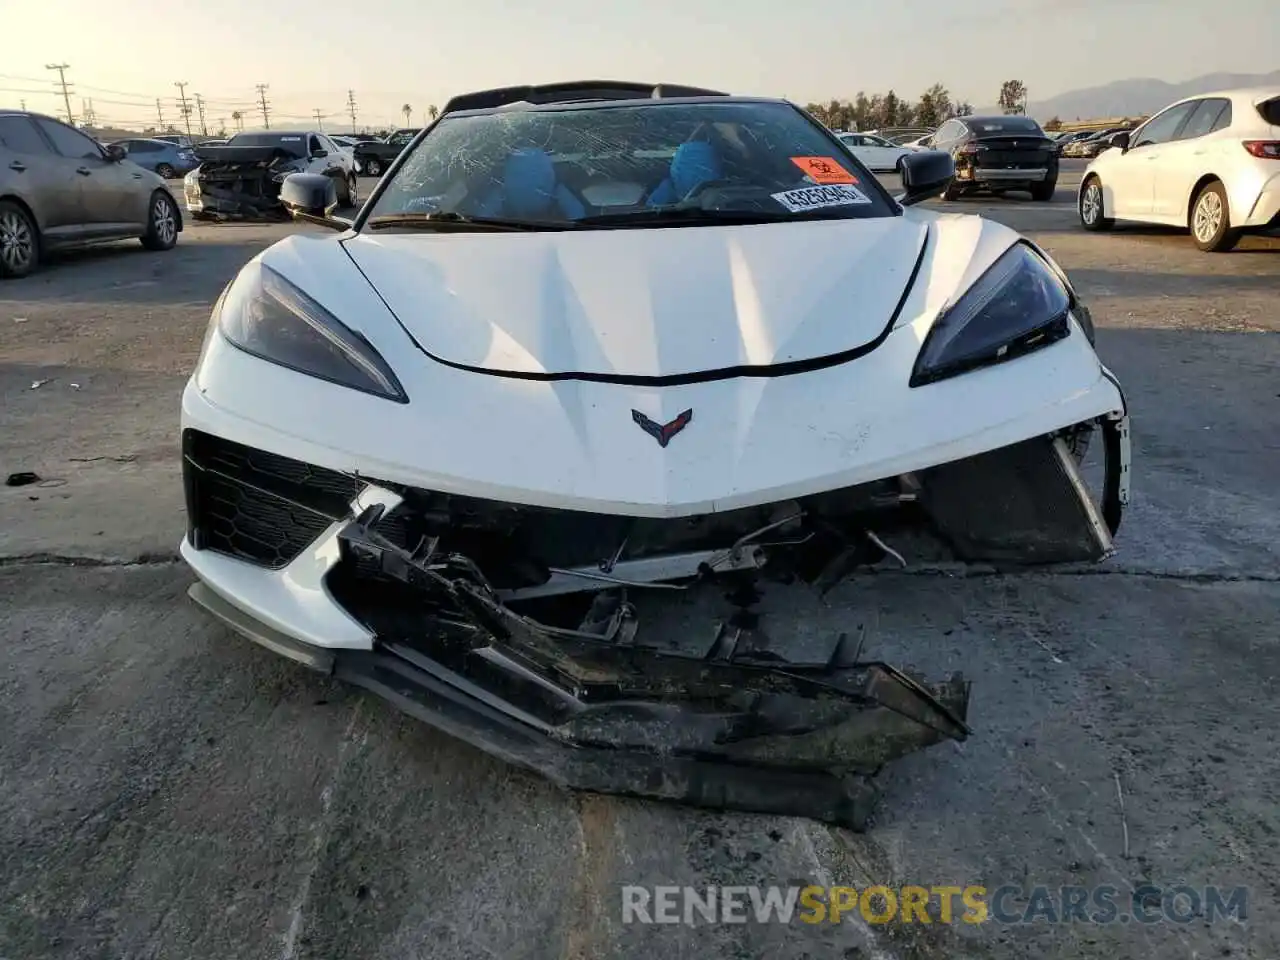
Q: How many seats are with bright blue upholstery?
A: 2